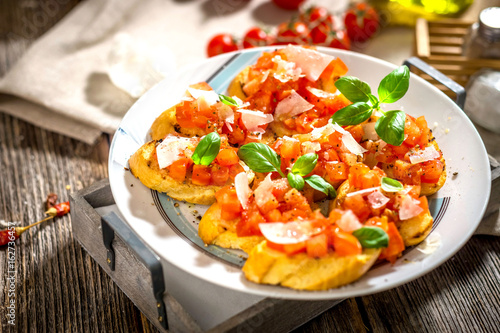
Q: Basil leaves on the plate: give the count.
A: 12